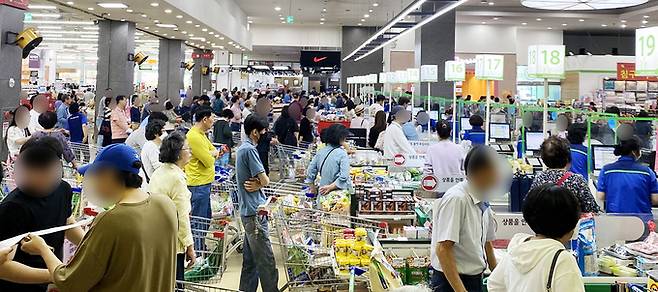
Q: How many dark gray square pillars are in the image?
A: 6